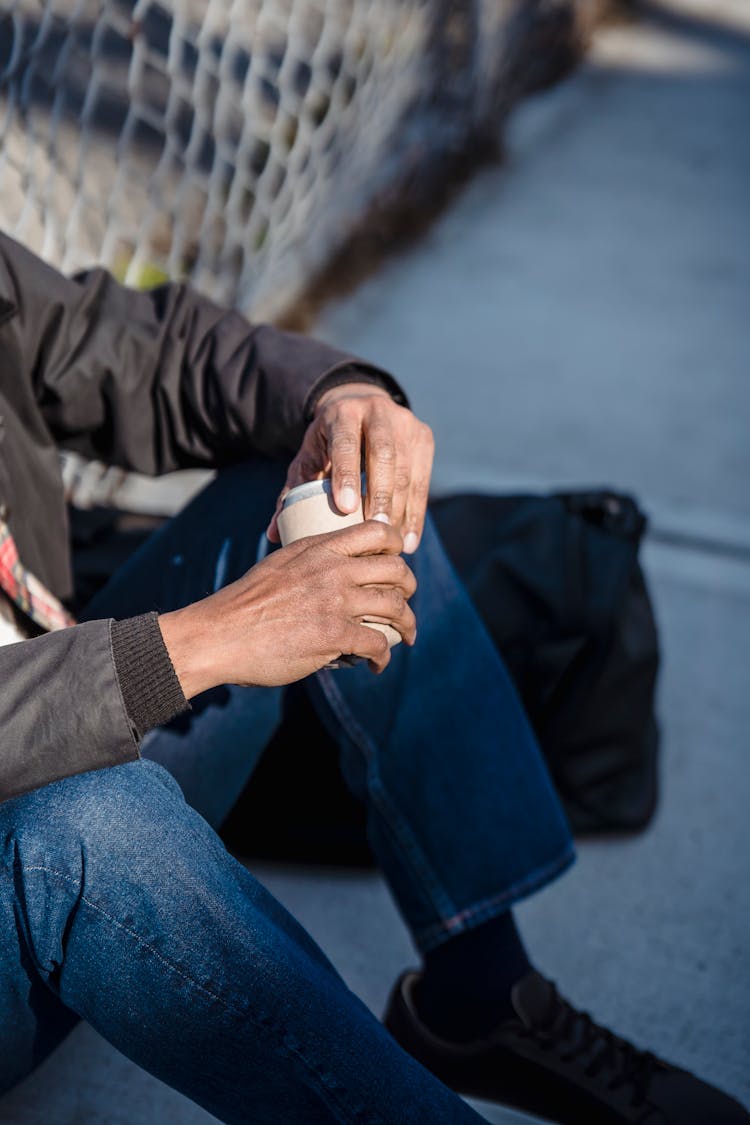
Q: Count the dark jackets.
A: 1